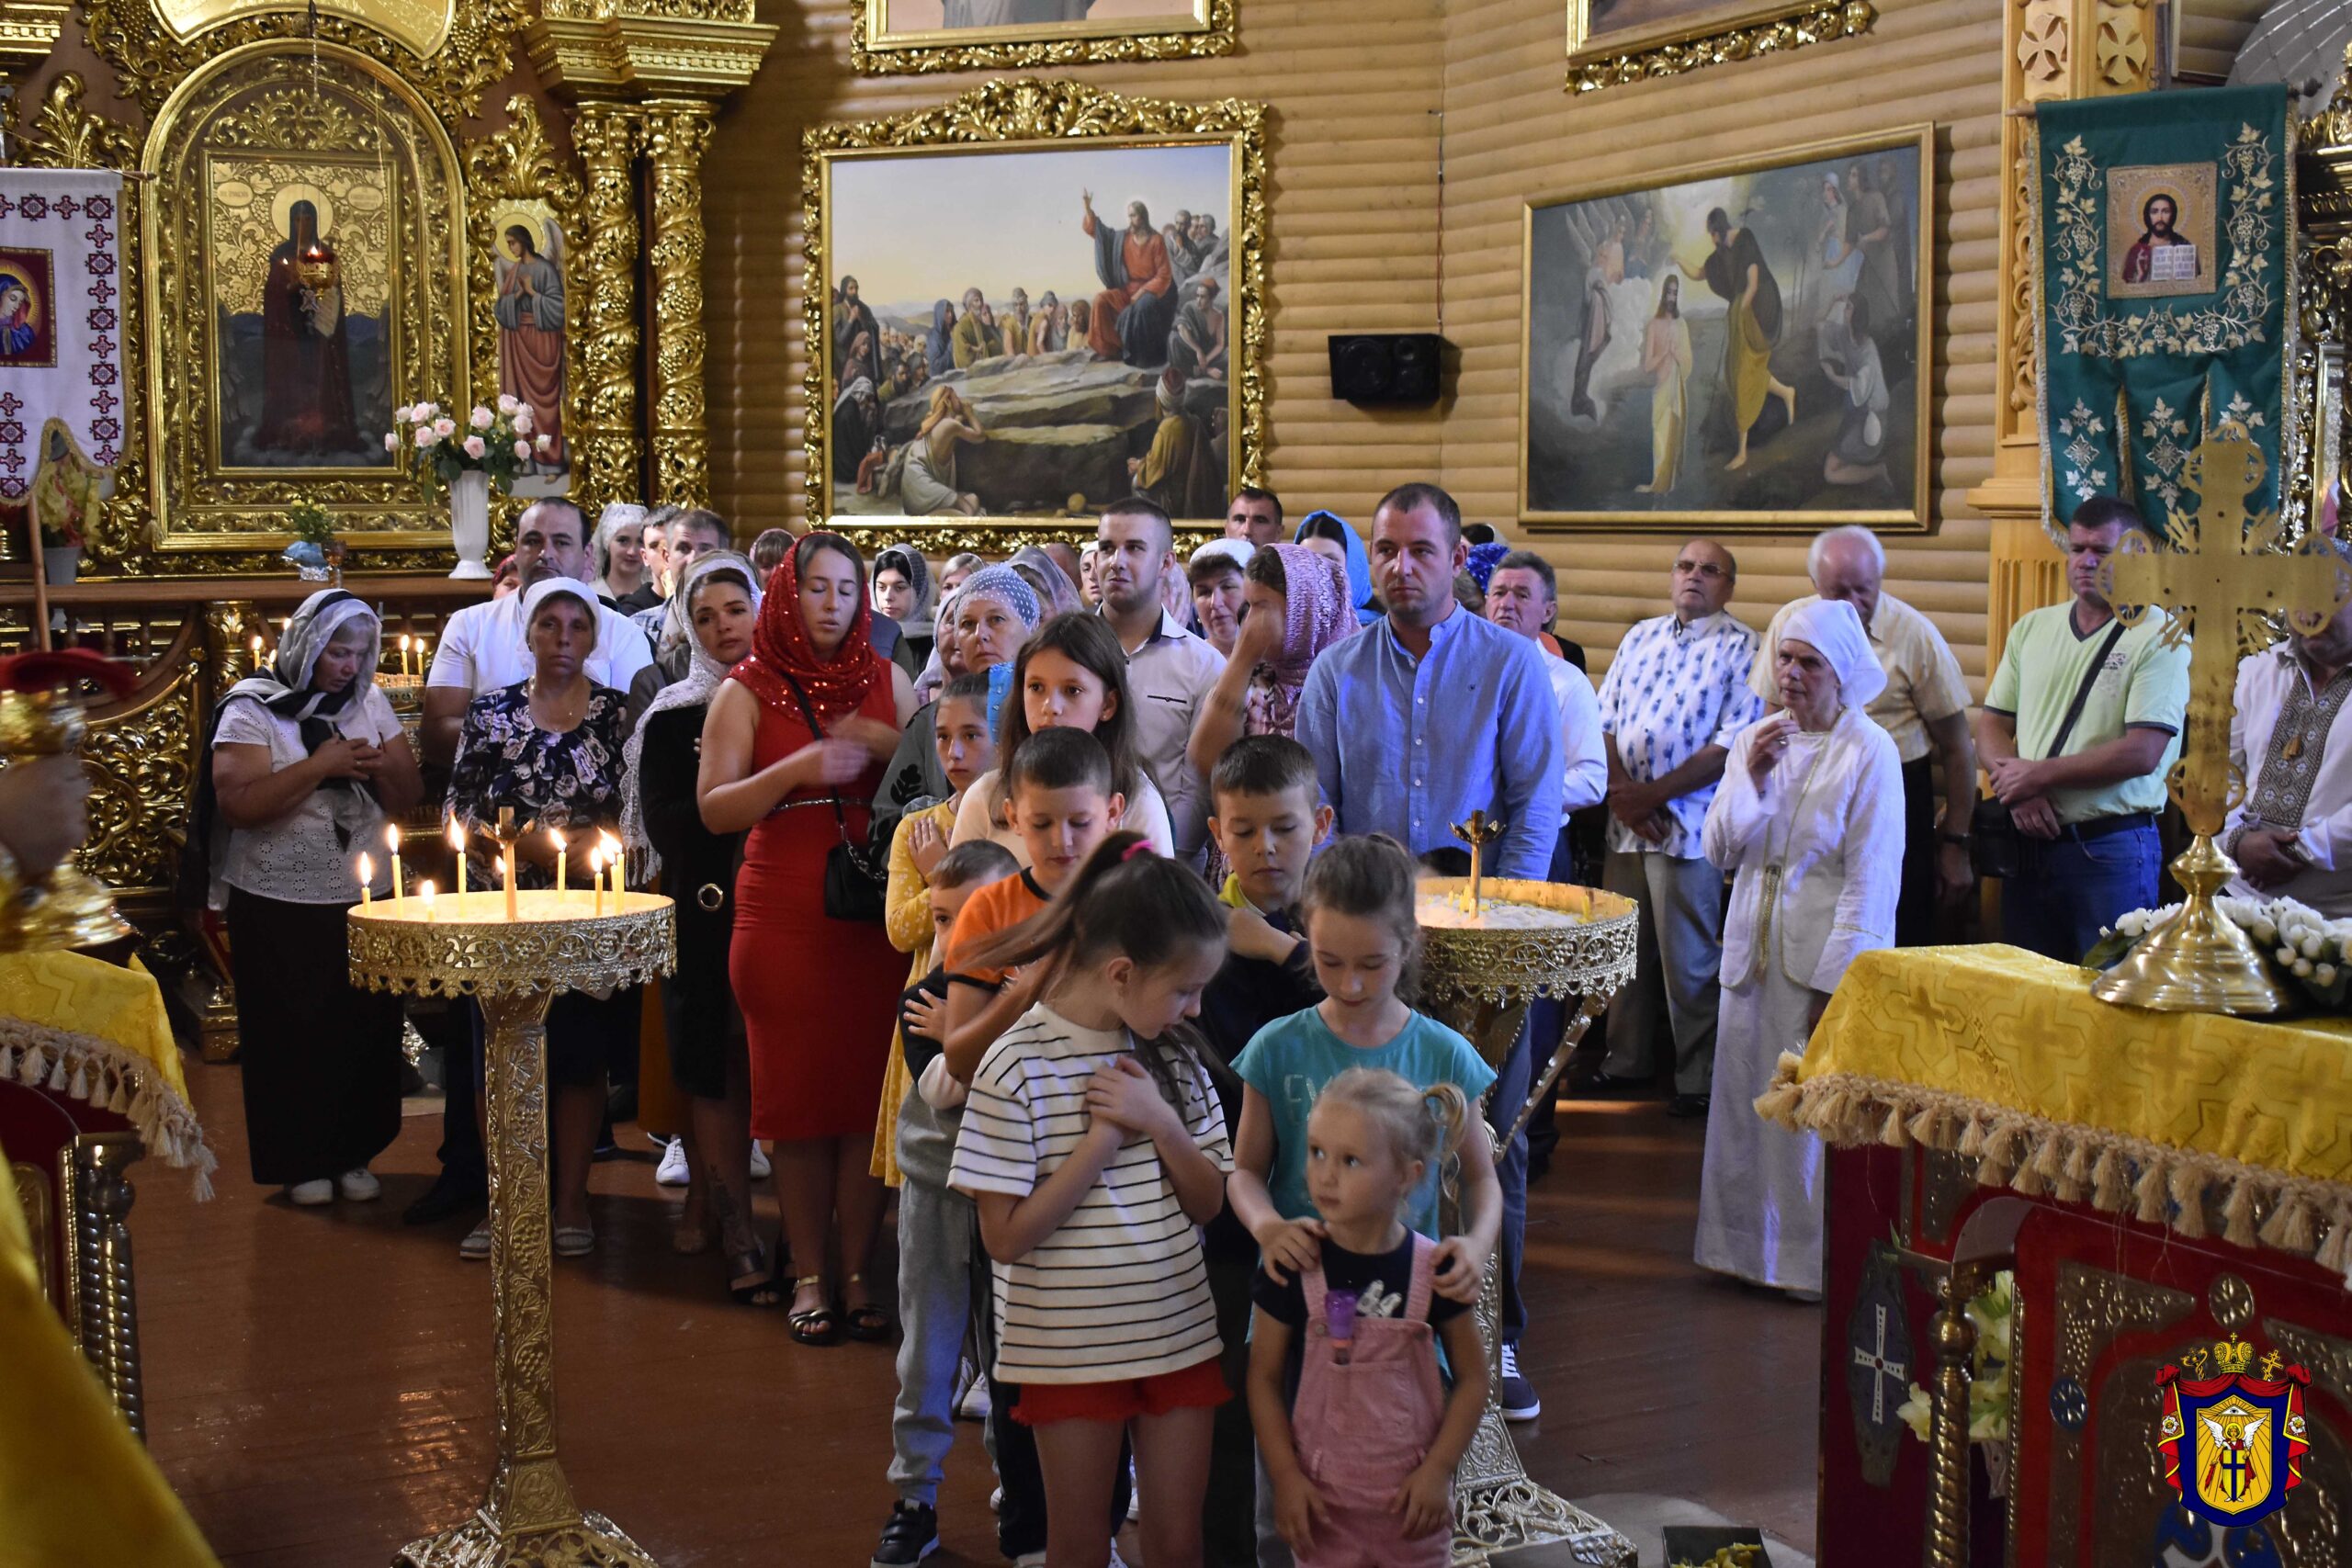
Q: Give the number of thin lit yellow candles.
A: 14